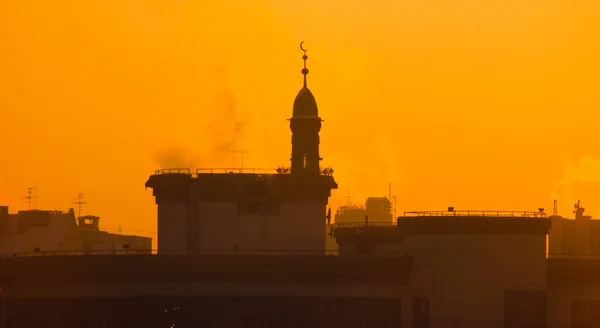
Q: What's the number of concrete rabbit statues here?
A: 0